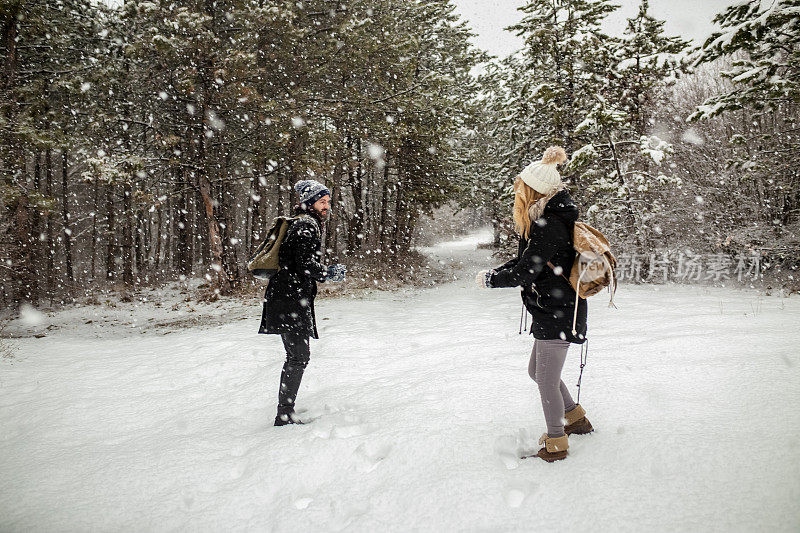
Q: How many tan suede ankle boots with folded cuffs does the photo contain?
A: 2